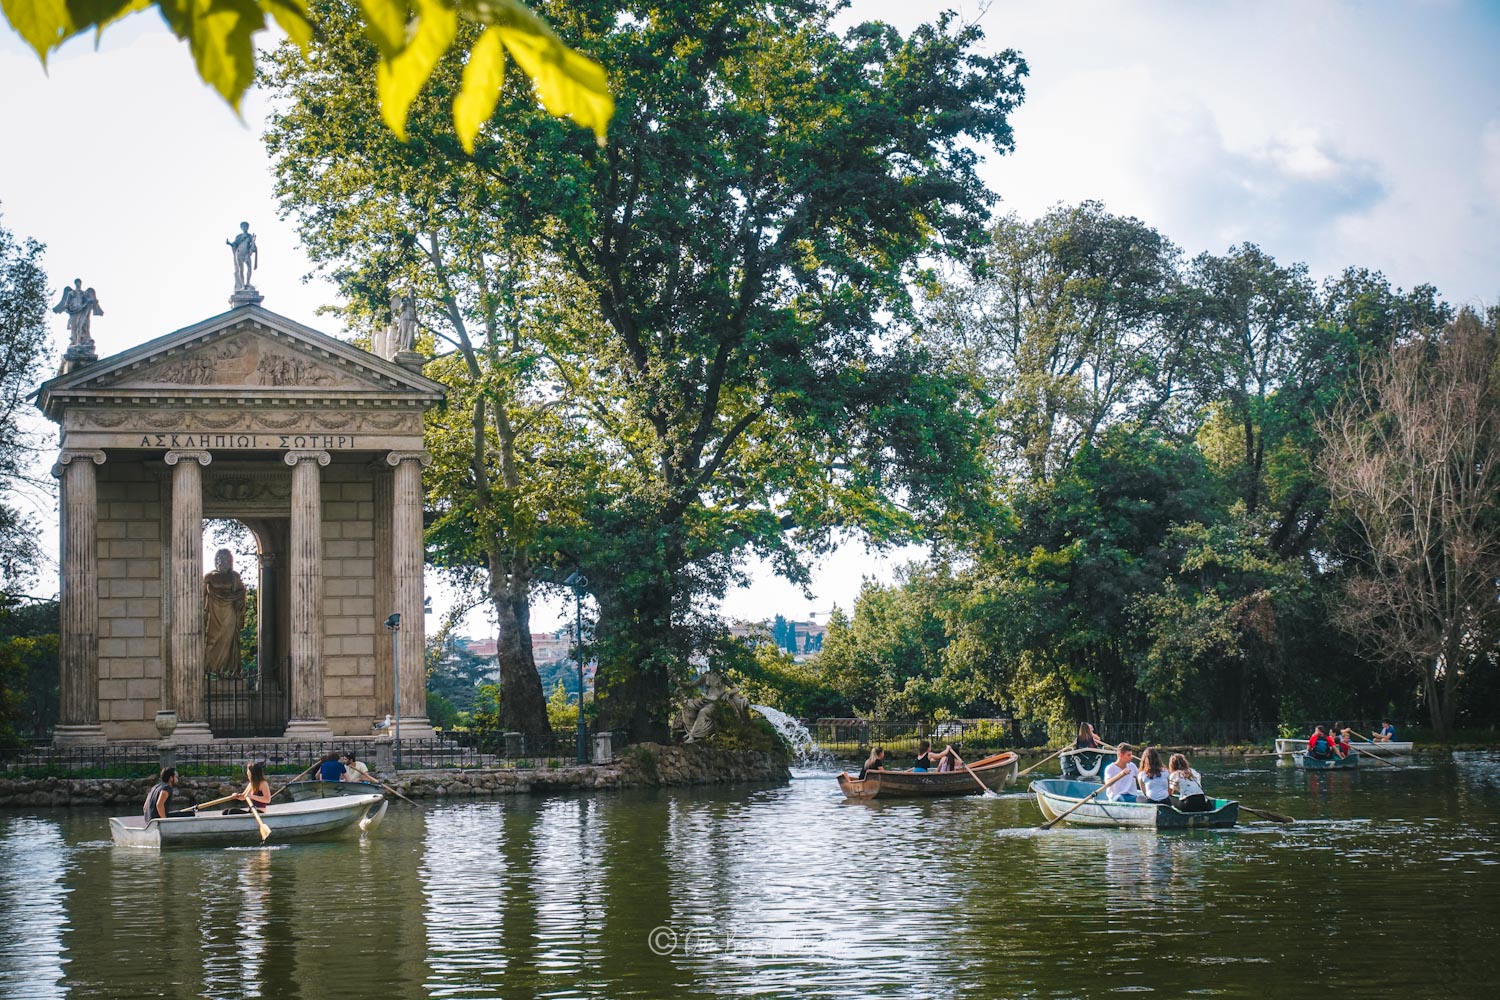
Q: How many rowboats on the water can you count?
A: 7